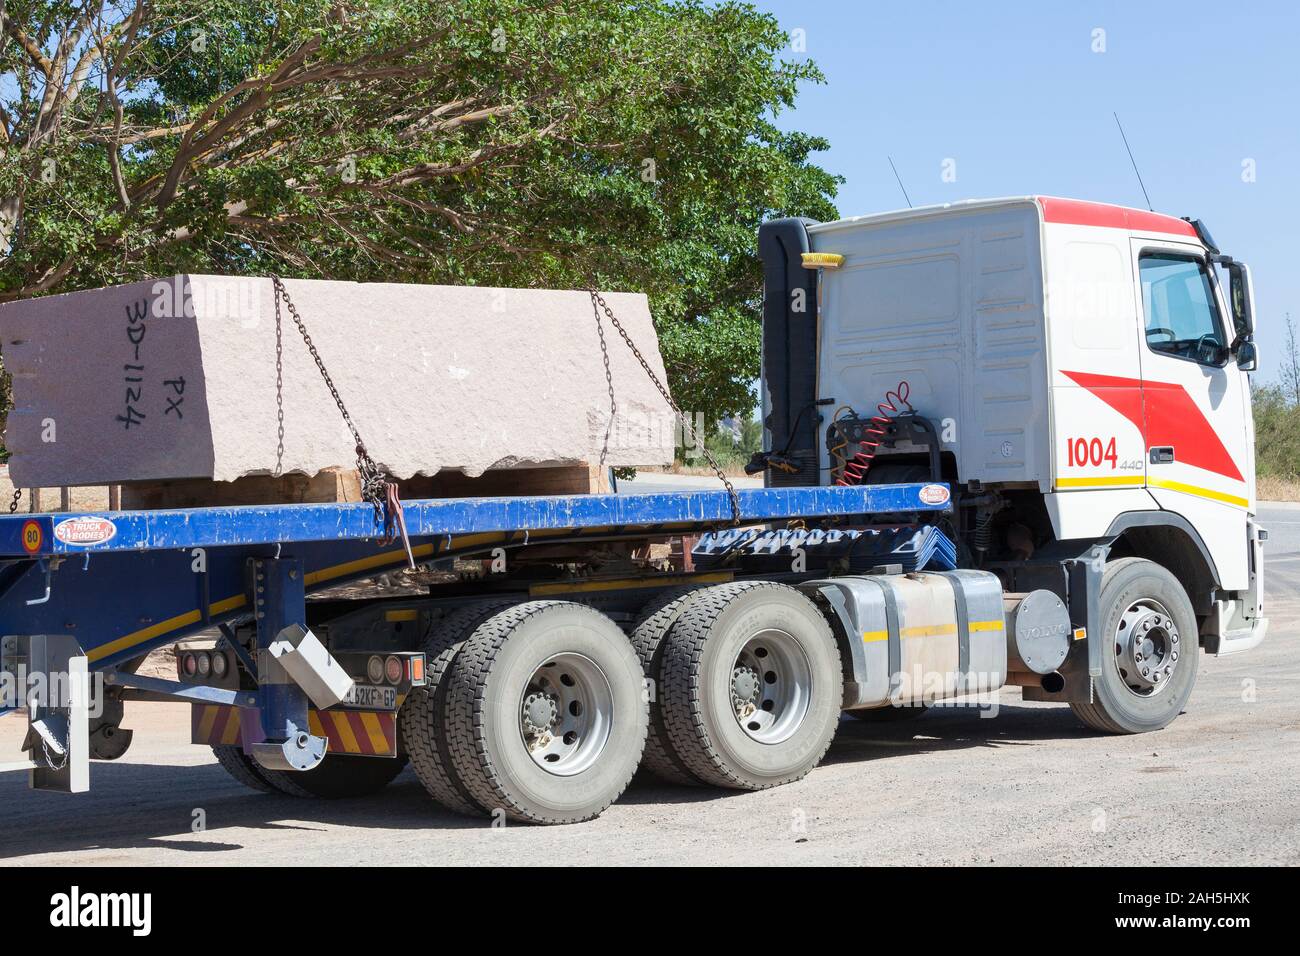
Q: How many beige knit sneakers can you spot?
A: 0